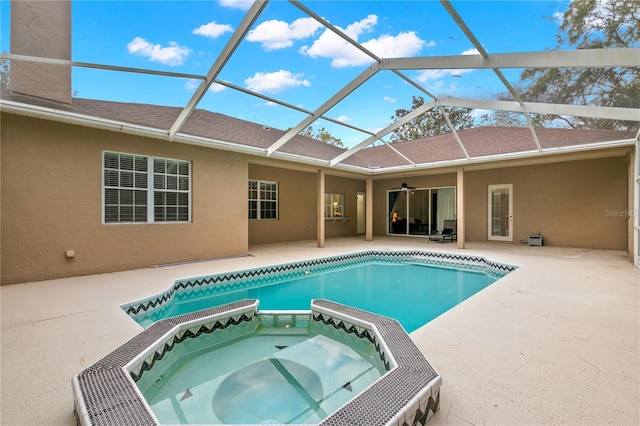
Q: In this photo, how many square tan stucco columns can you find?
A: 3